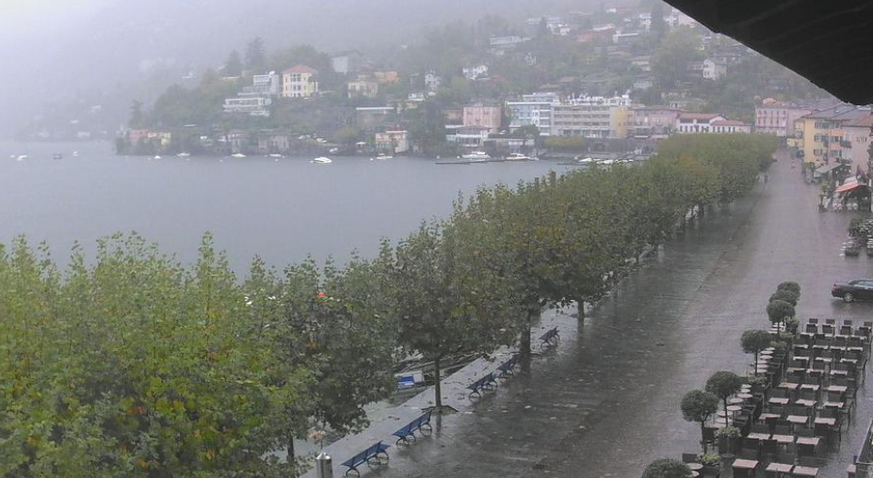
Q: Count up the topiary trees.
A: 7